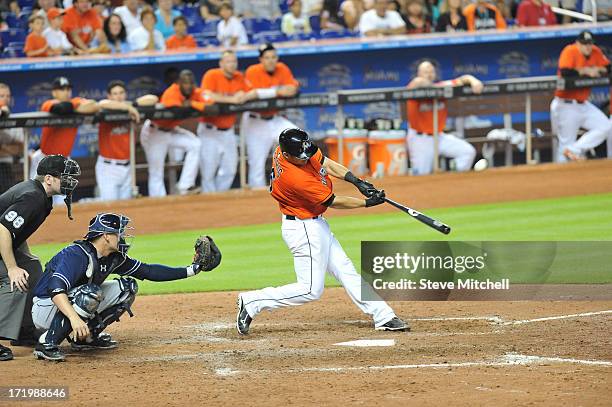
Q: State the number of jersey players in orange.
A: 8